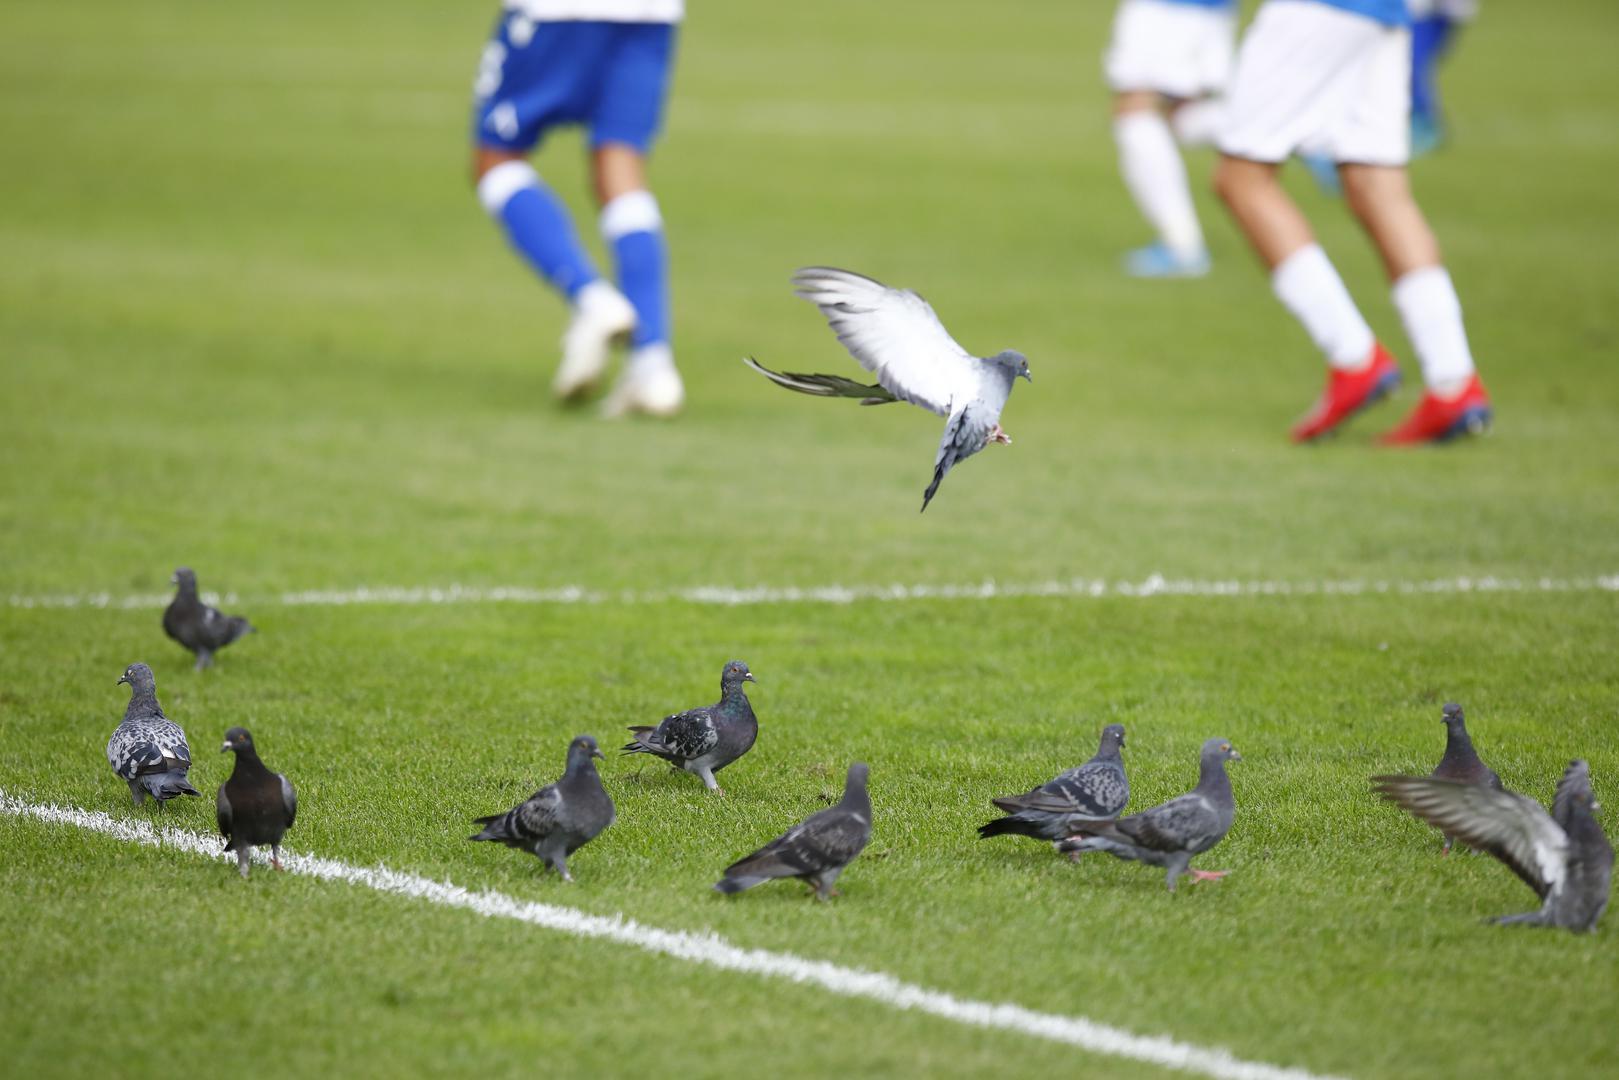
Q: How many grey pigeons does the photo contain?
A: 11